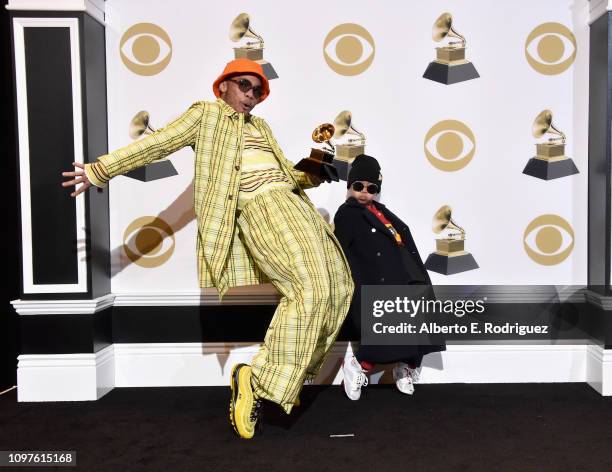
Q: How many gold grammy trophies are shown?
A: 7